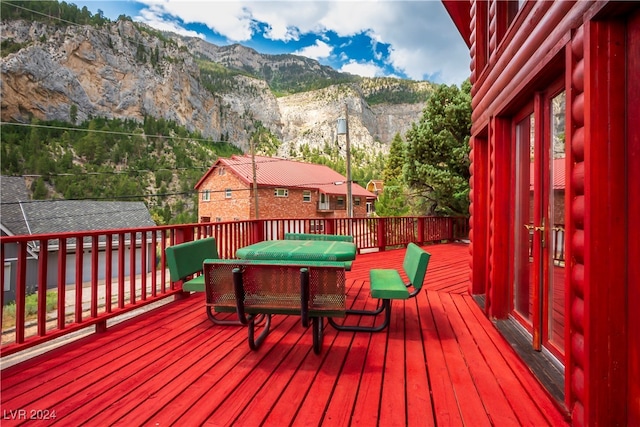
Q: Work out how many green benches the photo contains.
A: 4